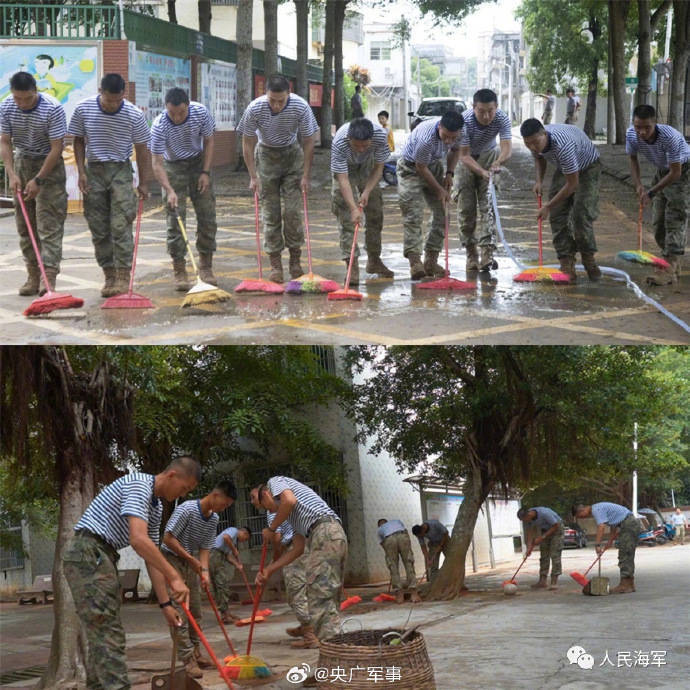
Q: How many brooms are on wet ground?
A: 9